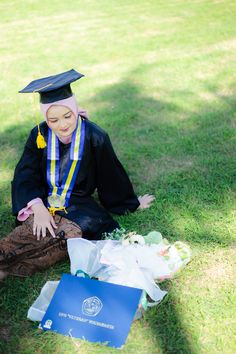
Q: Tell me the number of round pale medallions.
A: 1